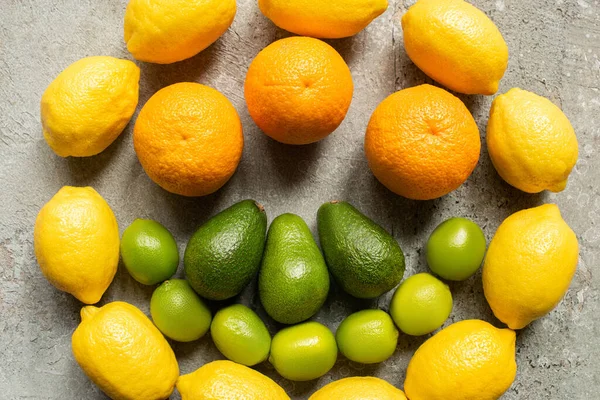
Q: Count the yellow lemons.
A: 11